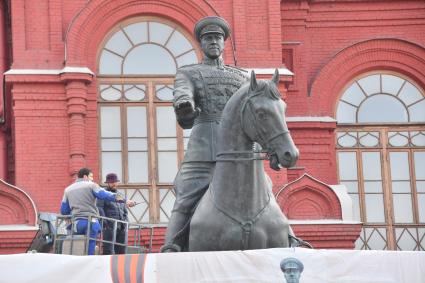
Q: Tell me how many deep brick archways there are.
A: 2